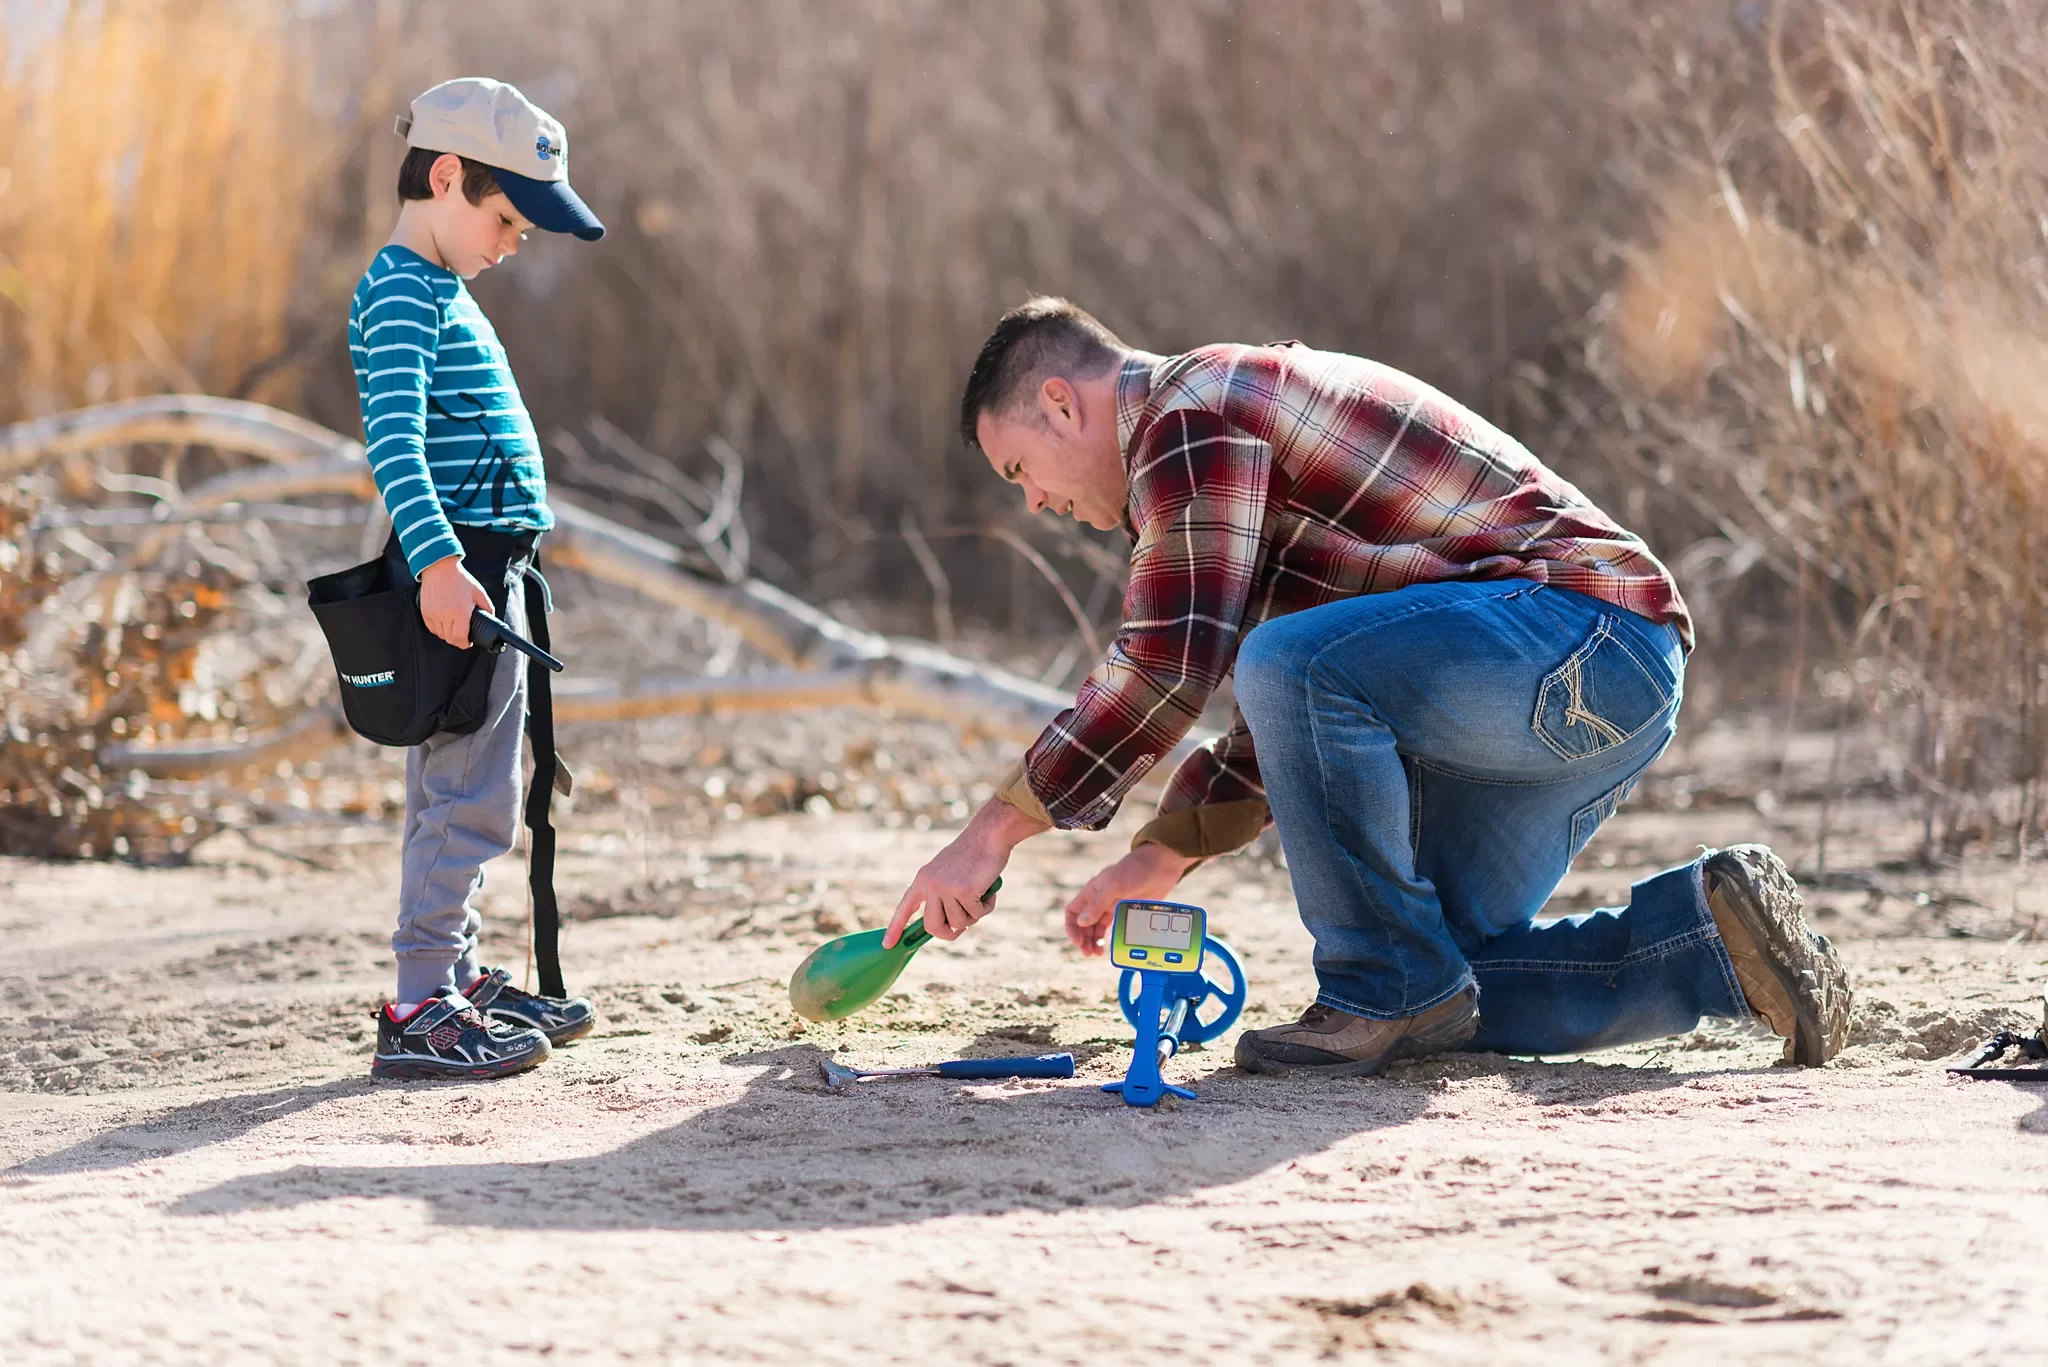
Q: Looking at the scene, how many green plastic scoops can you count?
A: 1